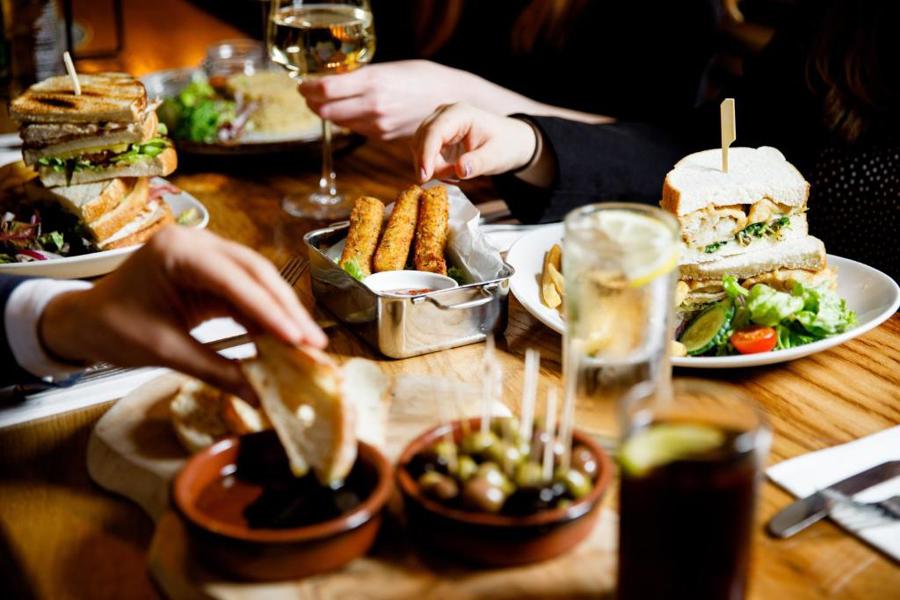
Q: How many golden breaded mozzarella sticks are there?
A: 3